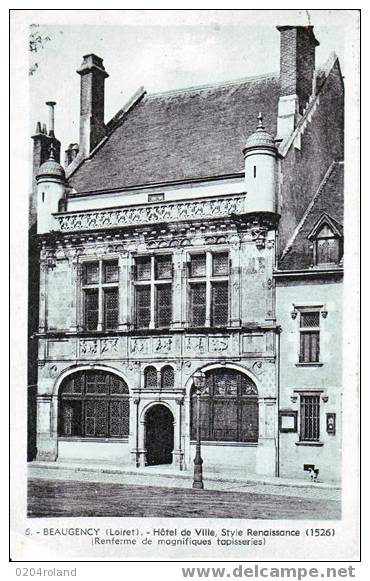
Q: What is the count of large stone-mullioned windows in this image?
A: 3